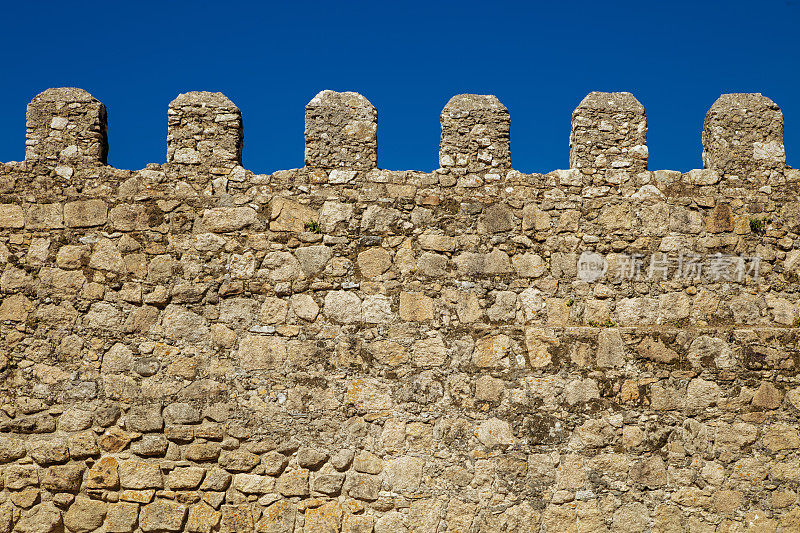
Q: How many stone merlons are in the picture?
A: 6